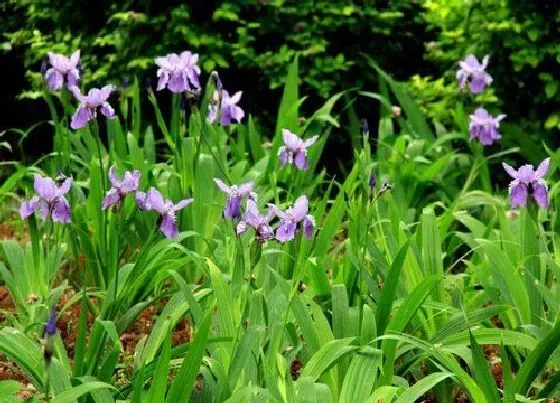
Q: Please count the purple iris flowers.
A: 14